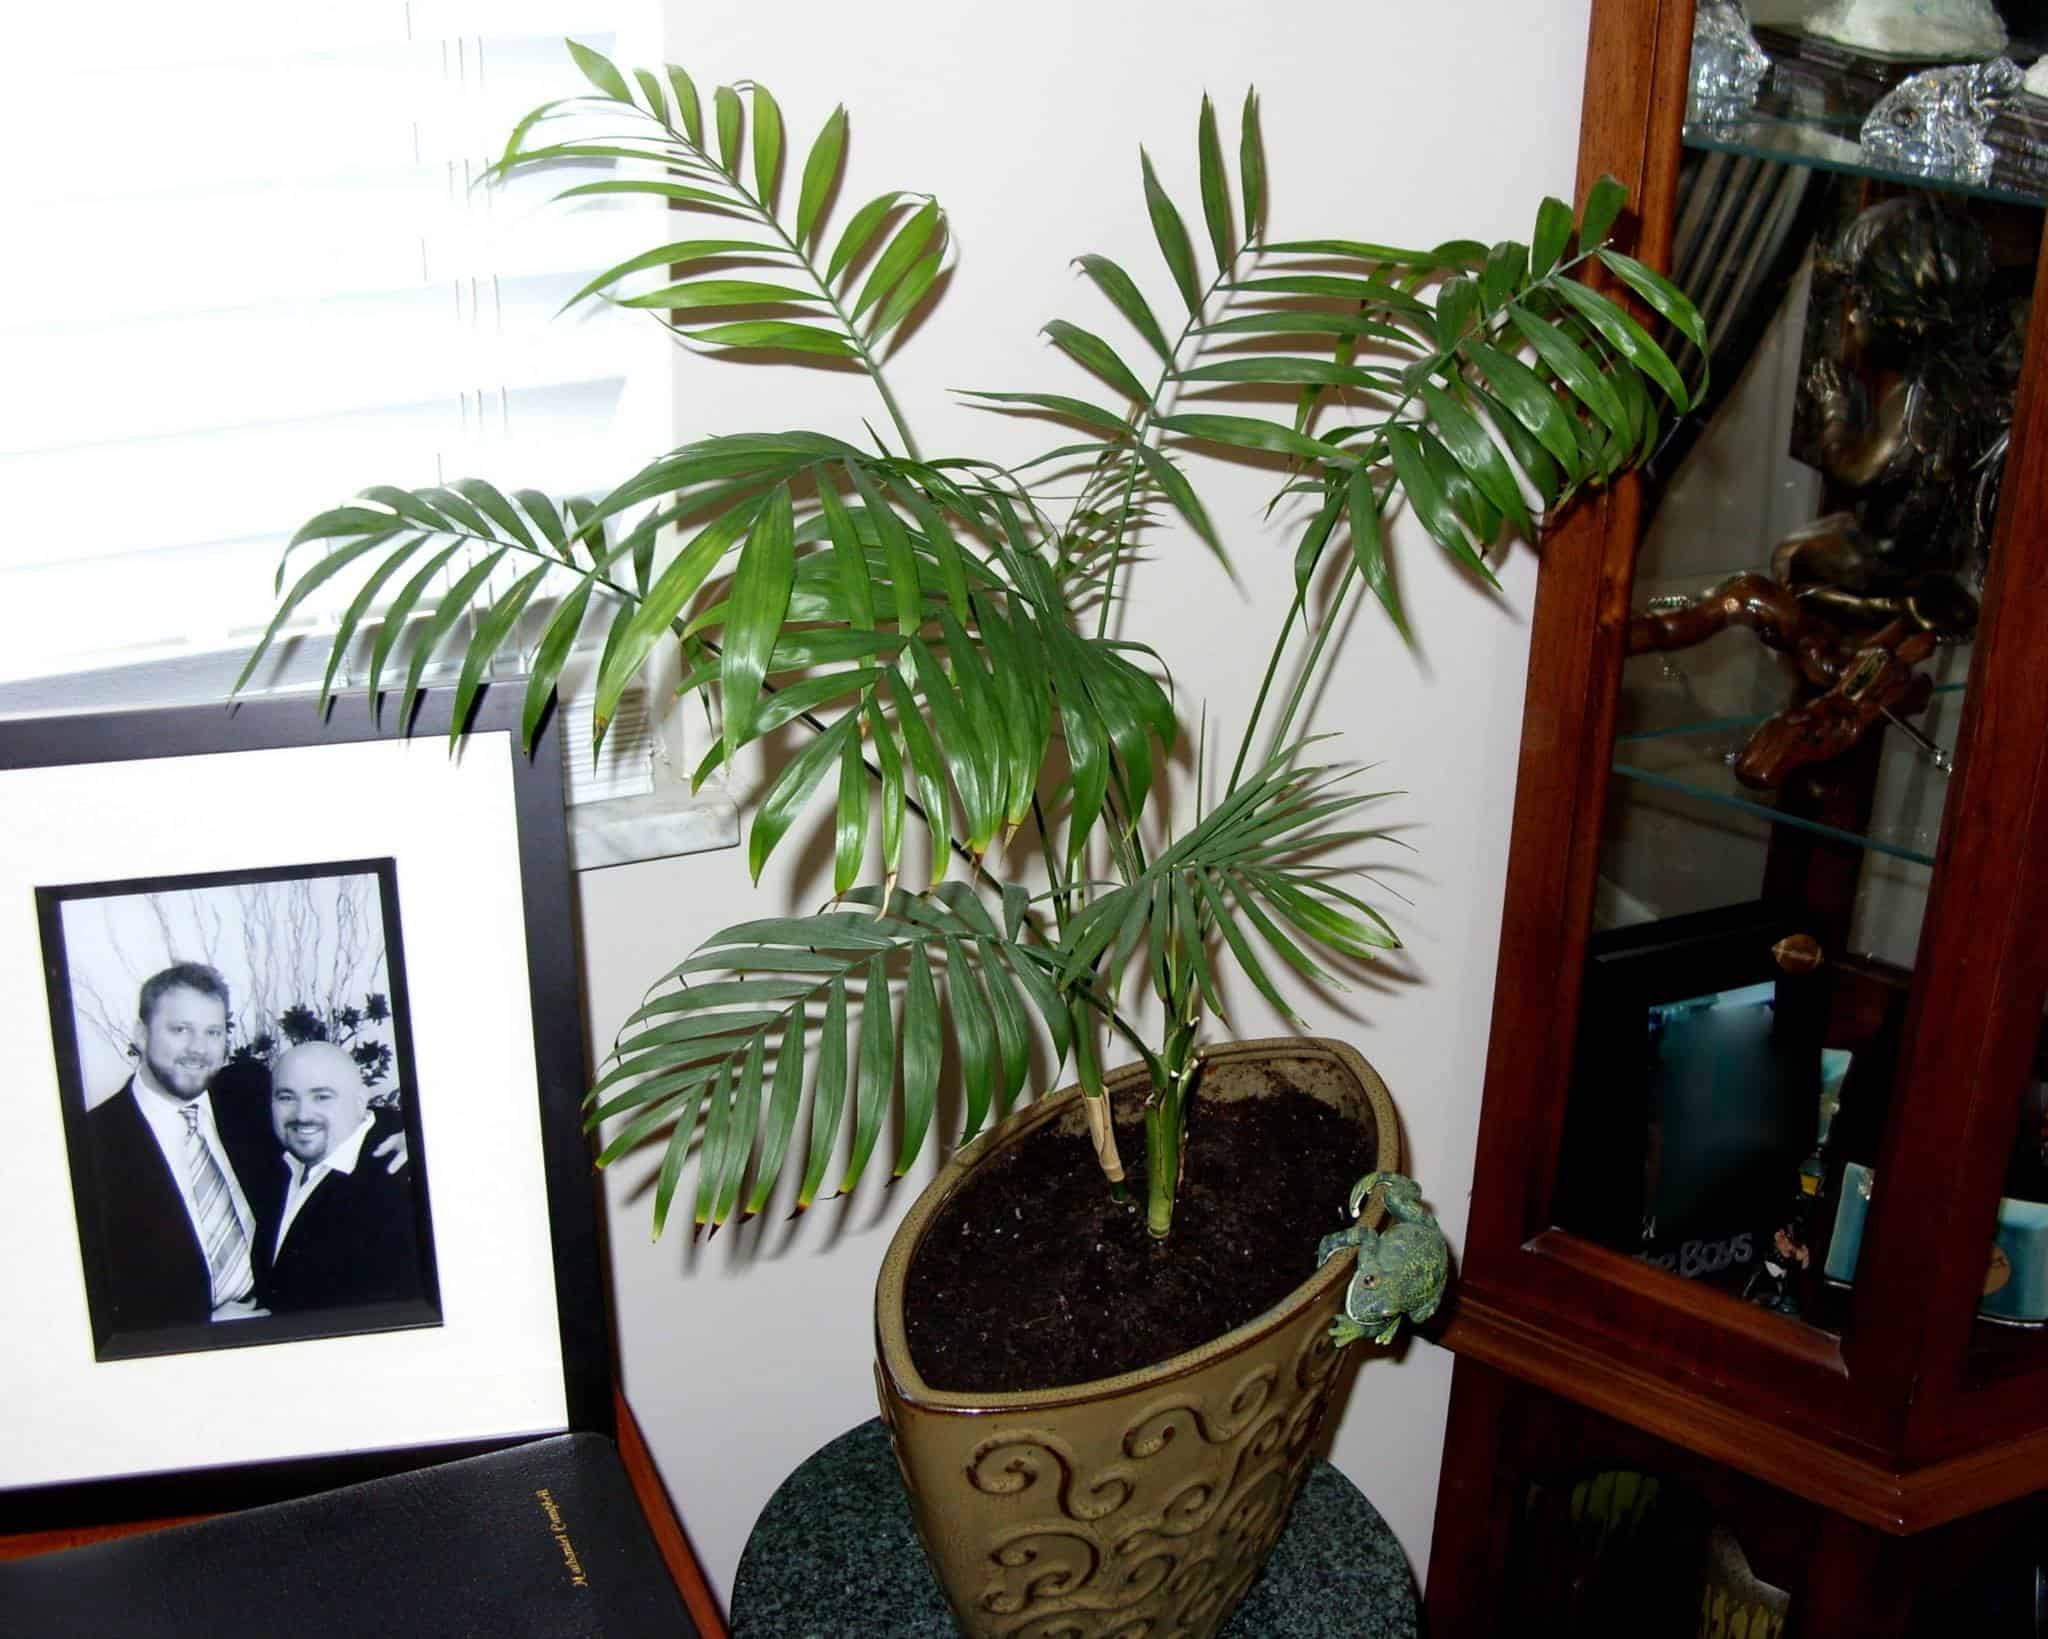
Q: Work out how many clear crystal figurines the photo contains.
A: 2